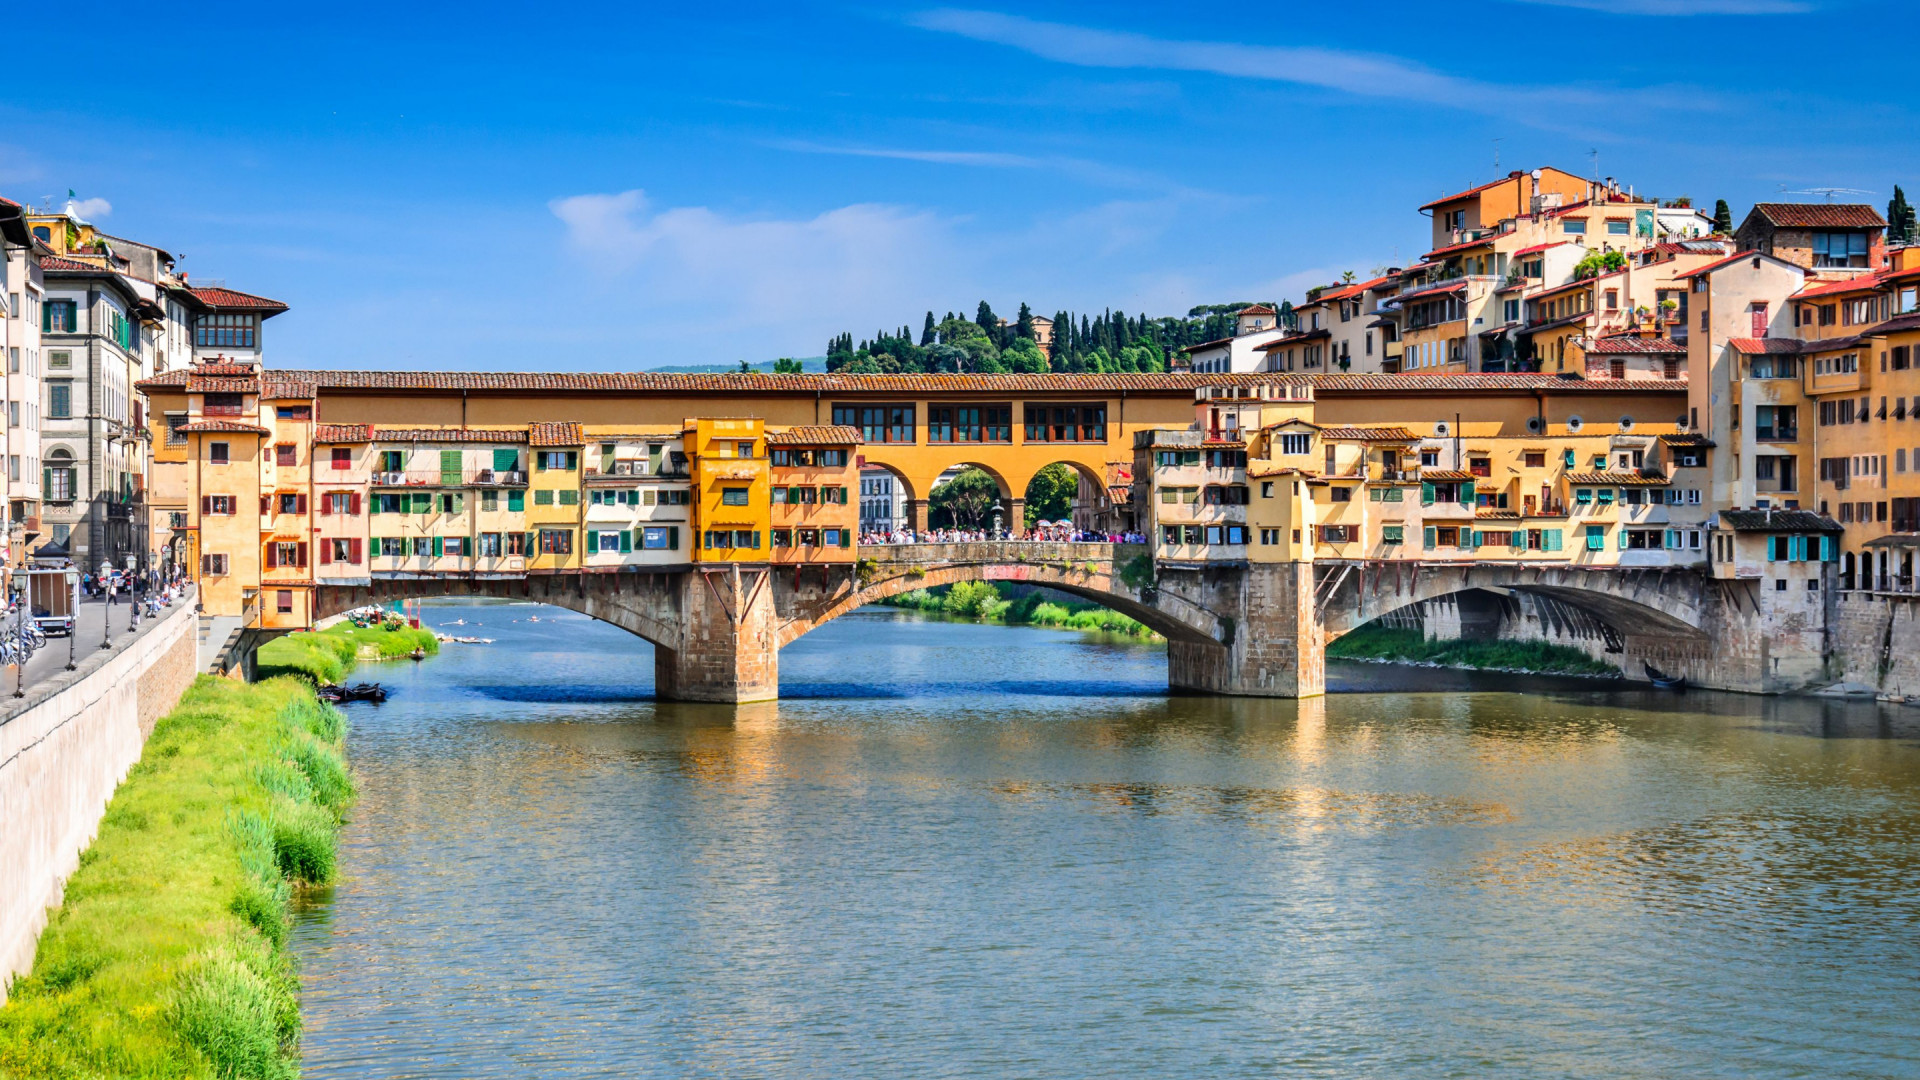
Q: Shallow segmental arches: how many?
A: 3